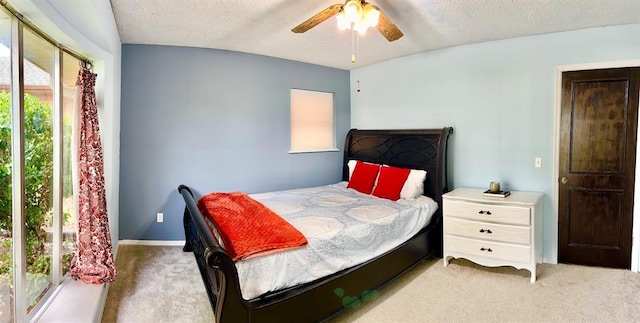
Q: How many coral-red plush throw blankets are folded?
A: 1